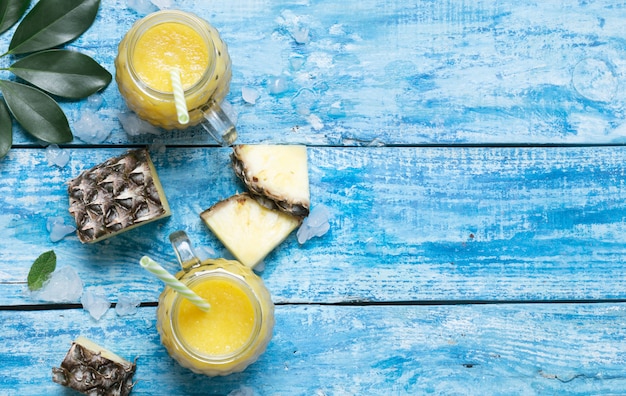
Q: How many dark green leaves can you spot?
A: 5